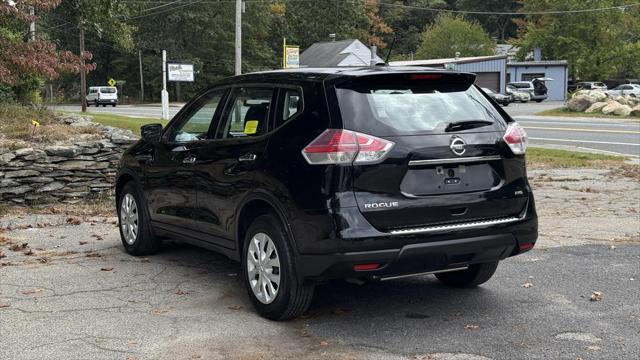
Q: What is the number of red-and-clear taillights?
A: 2